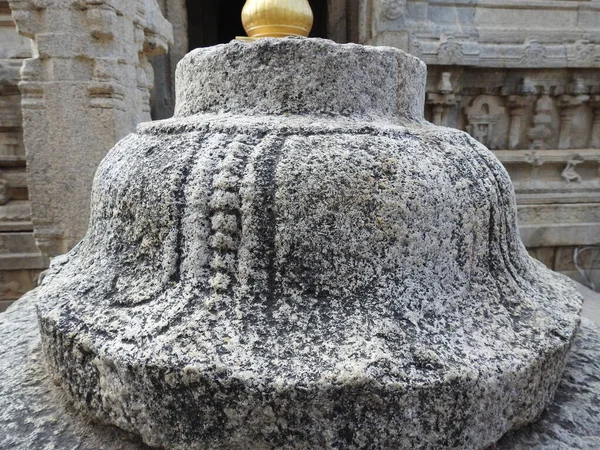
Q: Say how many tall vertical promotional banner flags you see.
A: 0